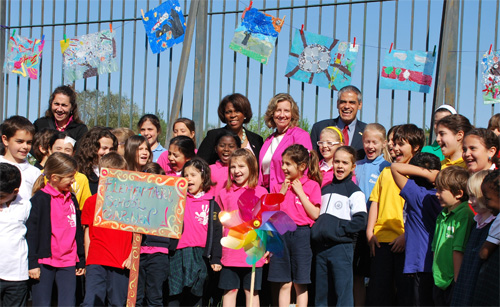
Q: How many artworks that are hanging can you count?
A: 7